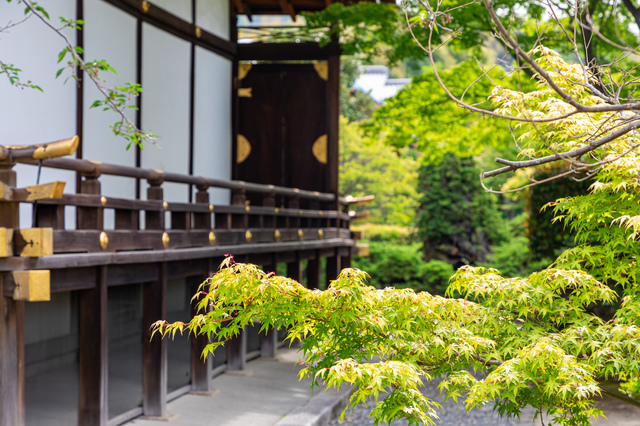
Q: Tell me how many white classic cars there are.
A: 0